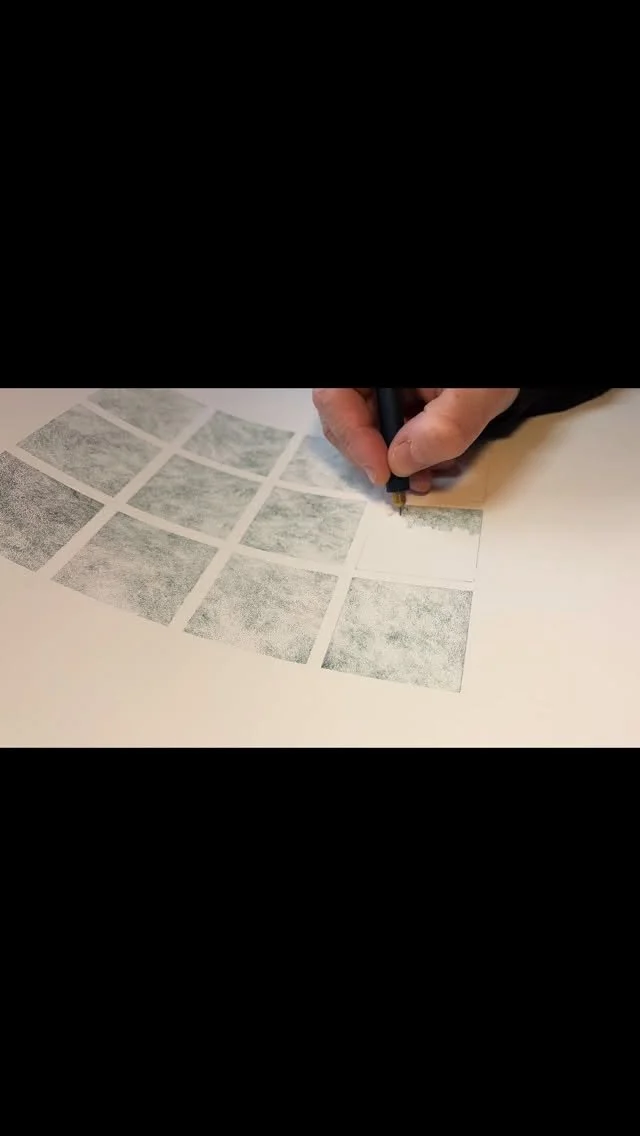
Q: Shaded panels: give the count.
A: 11